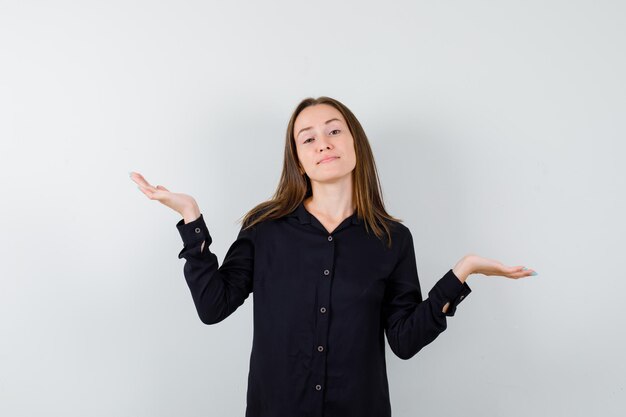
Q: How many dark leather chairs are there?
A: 0